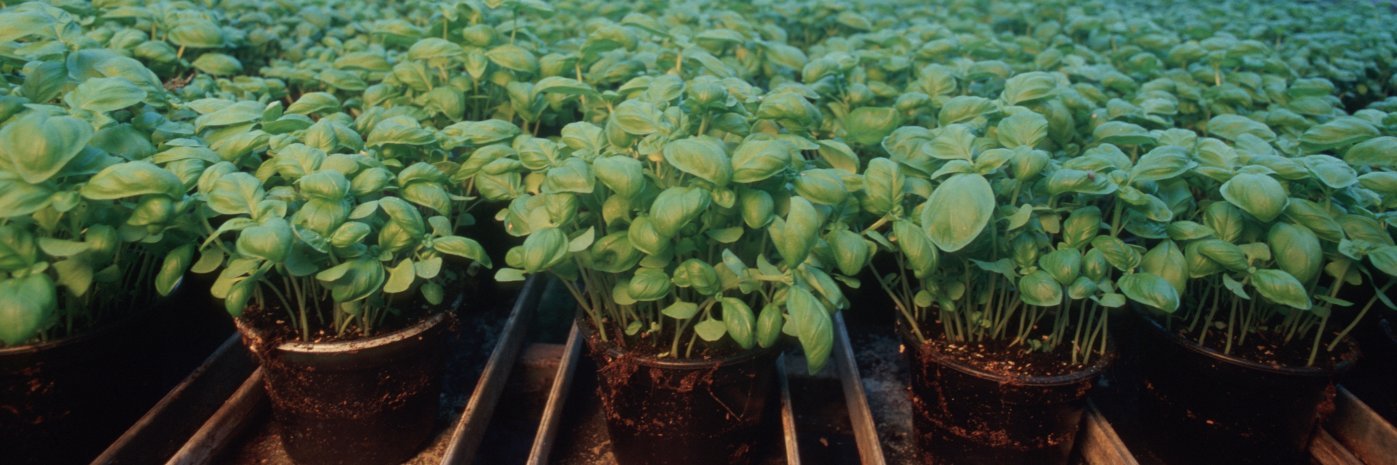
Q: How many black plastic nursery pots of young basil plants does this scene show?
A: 5